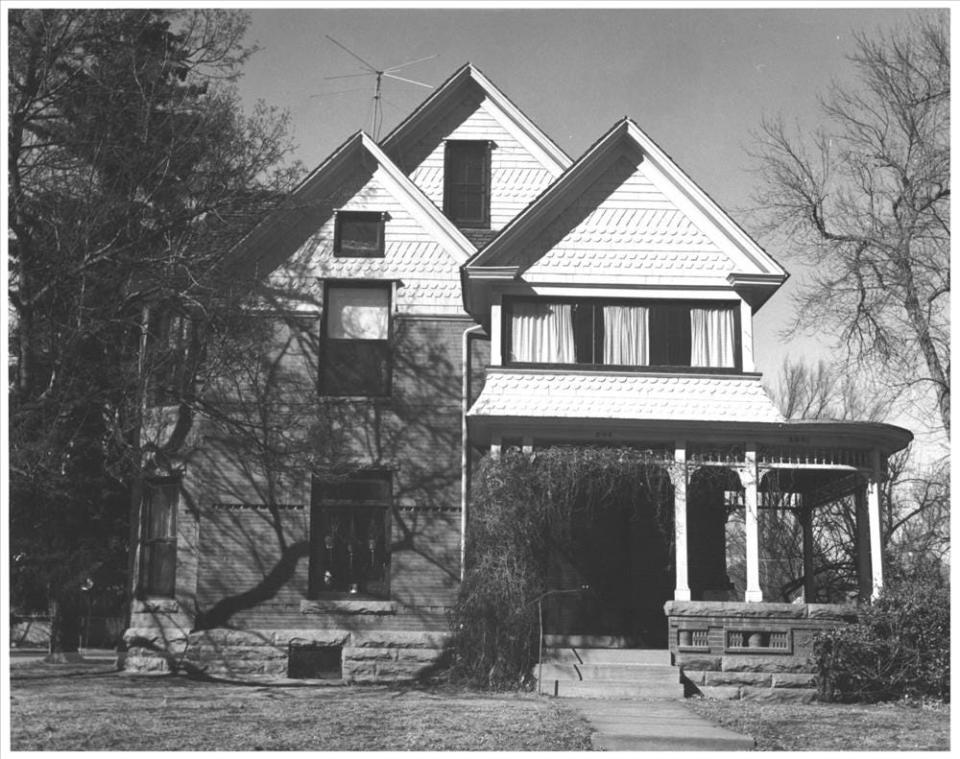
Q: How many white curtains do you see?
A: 3